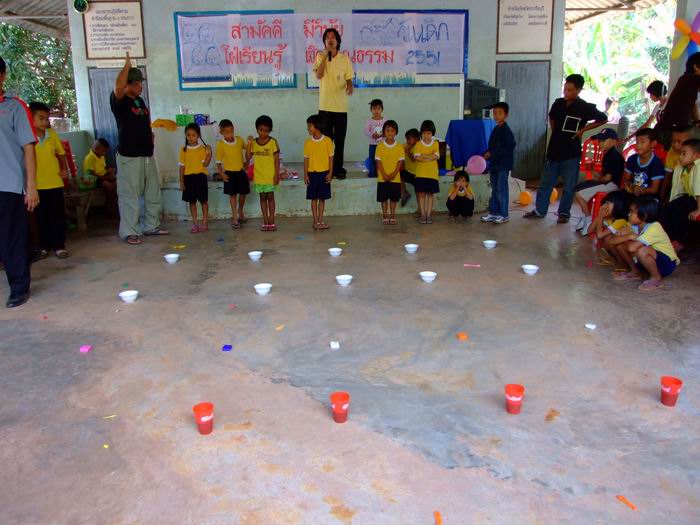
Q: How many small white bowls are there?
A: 10